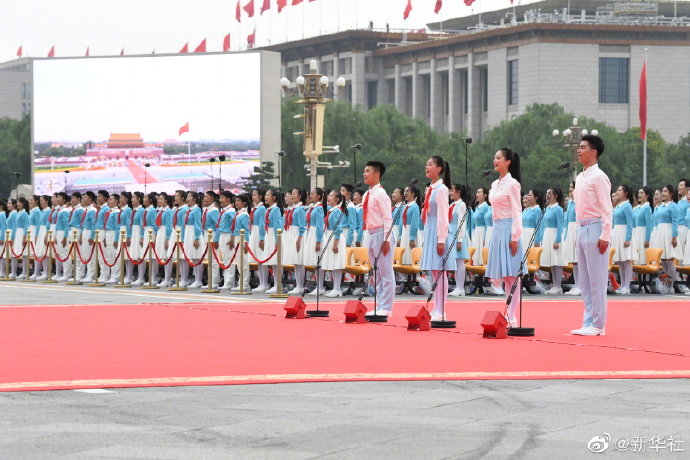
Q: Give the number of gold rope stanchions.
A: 11